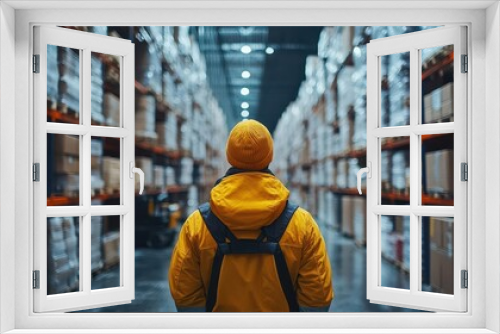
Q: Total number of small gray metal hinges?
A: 6